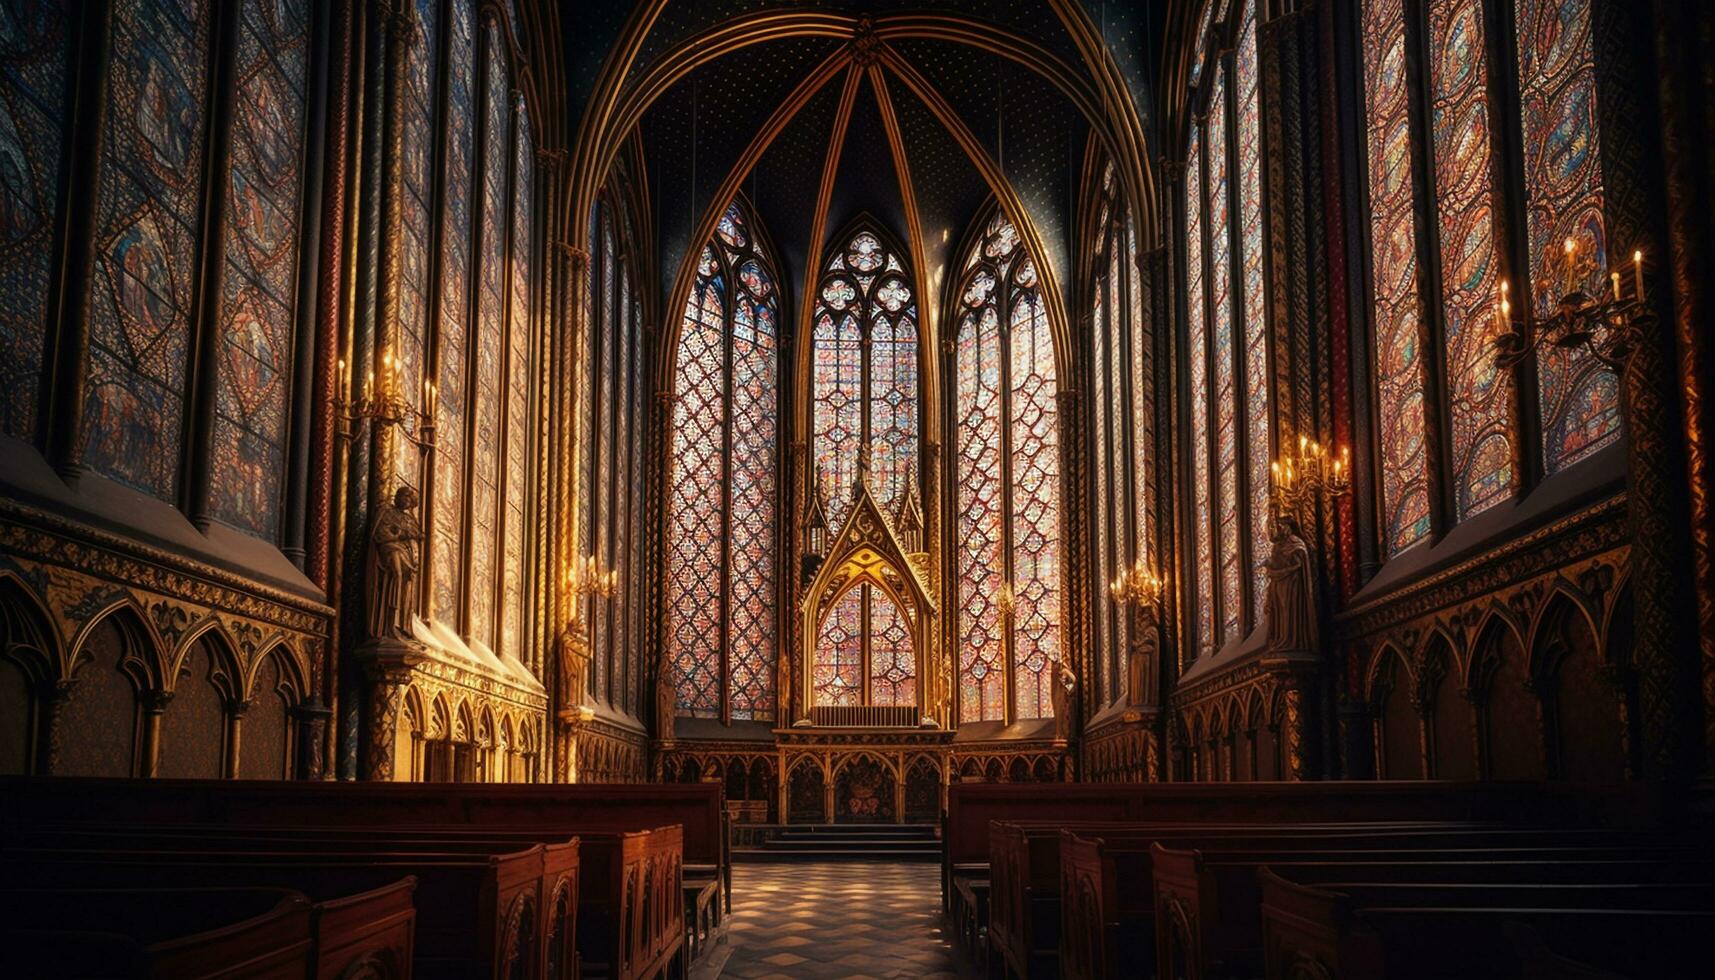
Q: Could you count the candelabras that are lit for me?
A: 5